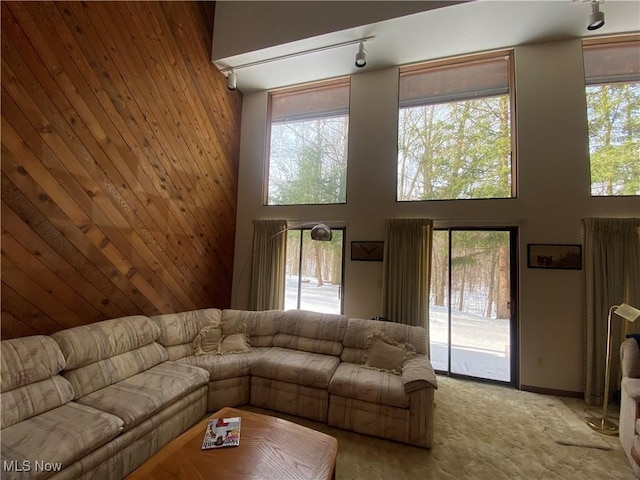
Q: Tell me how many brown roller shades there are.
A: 3